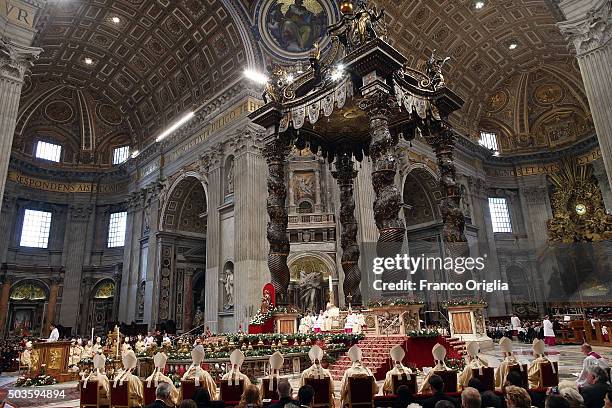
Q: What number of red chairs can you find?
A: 13